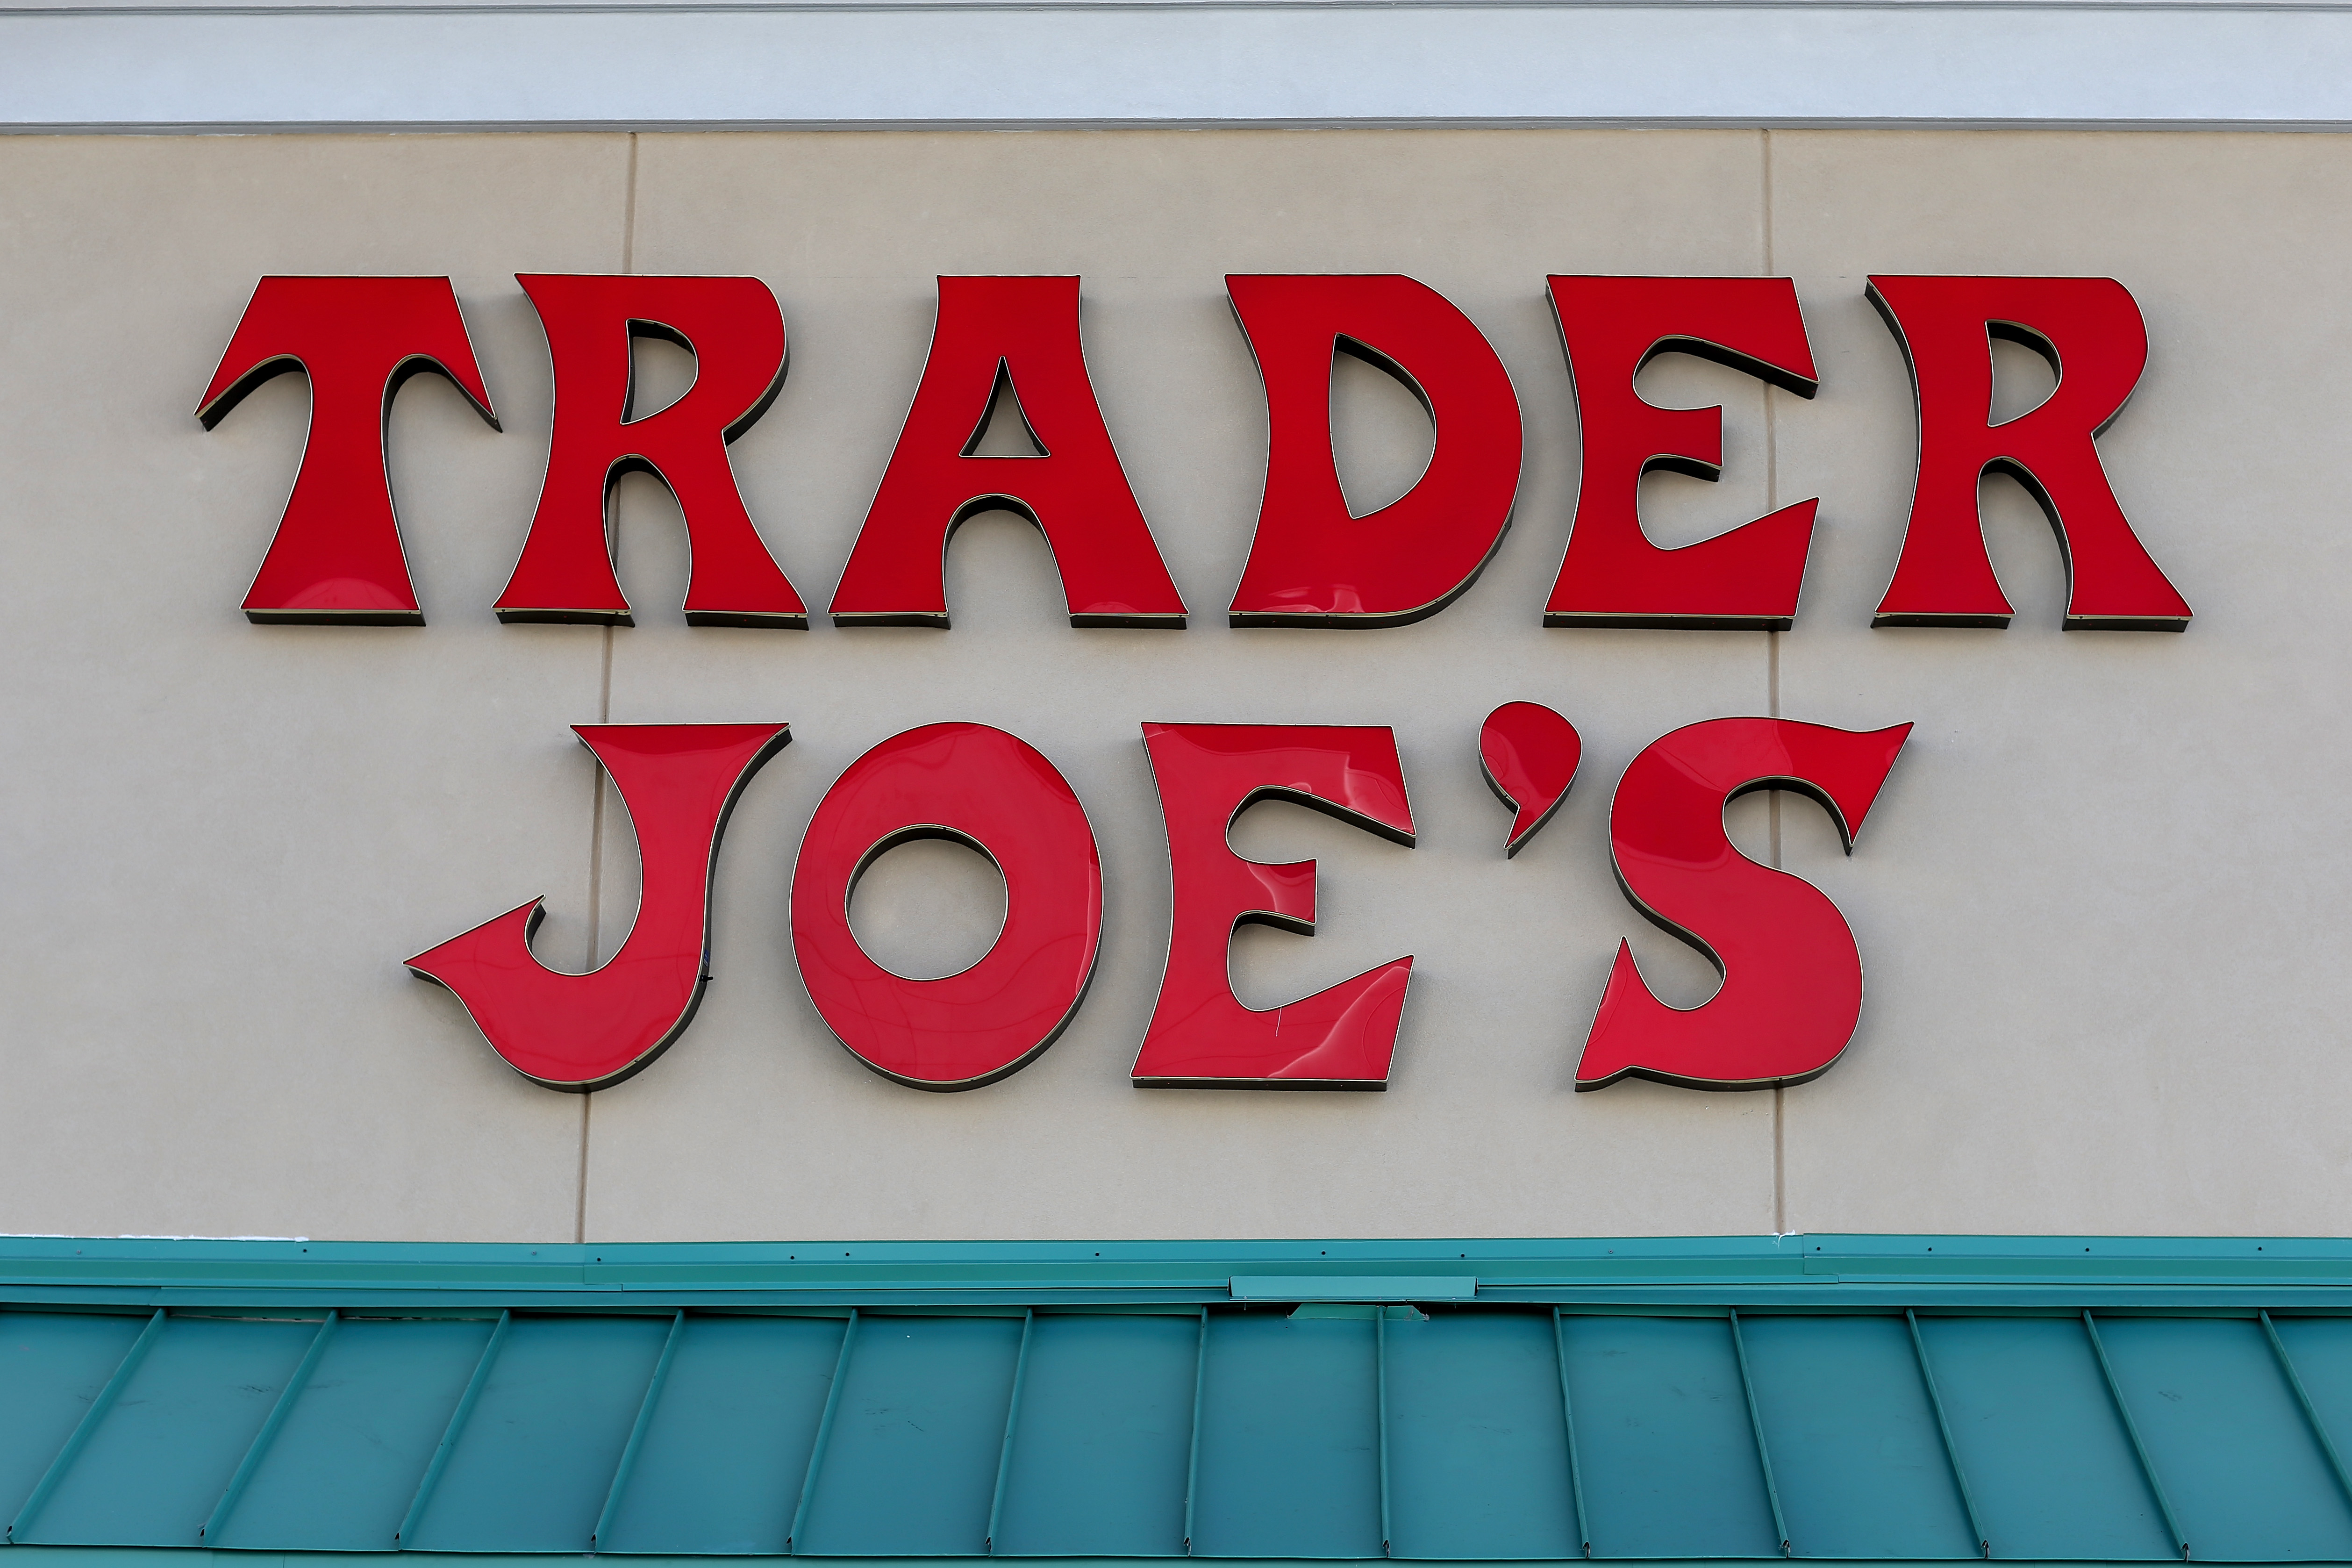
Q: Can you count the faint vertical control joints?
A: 2